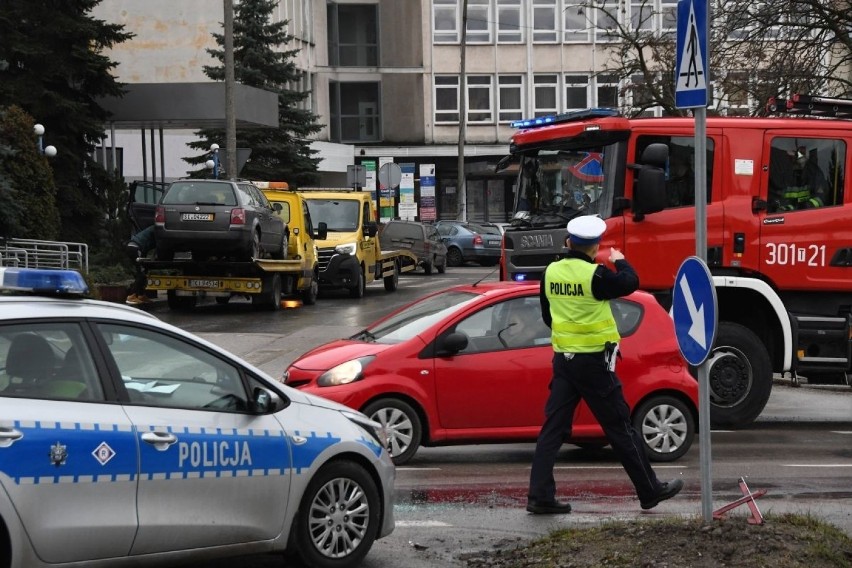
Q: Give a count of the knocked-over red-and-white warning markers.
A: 1